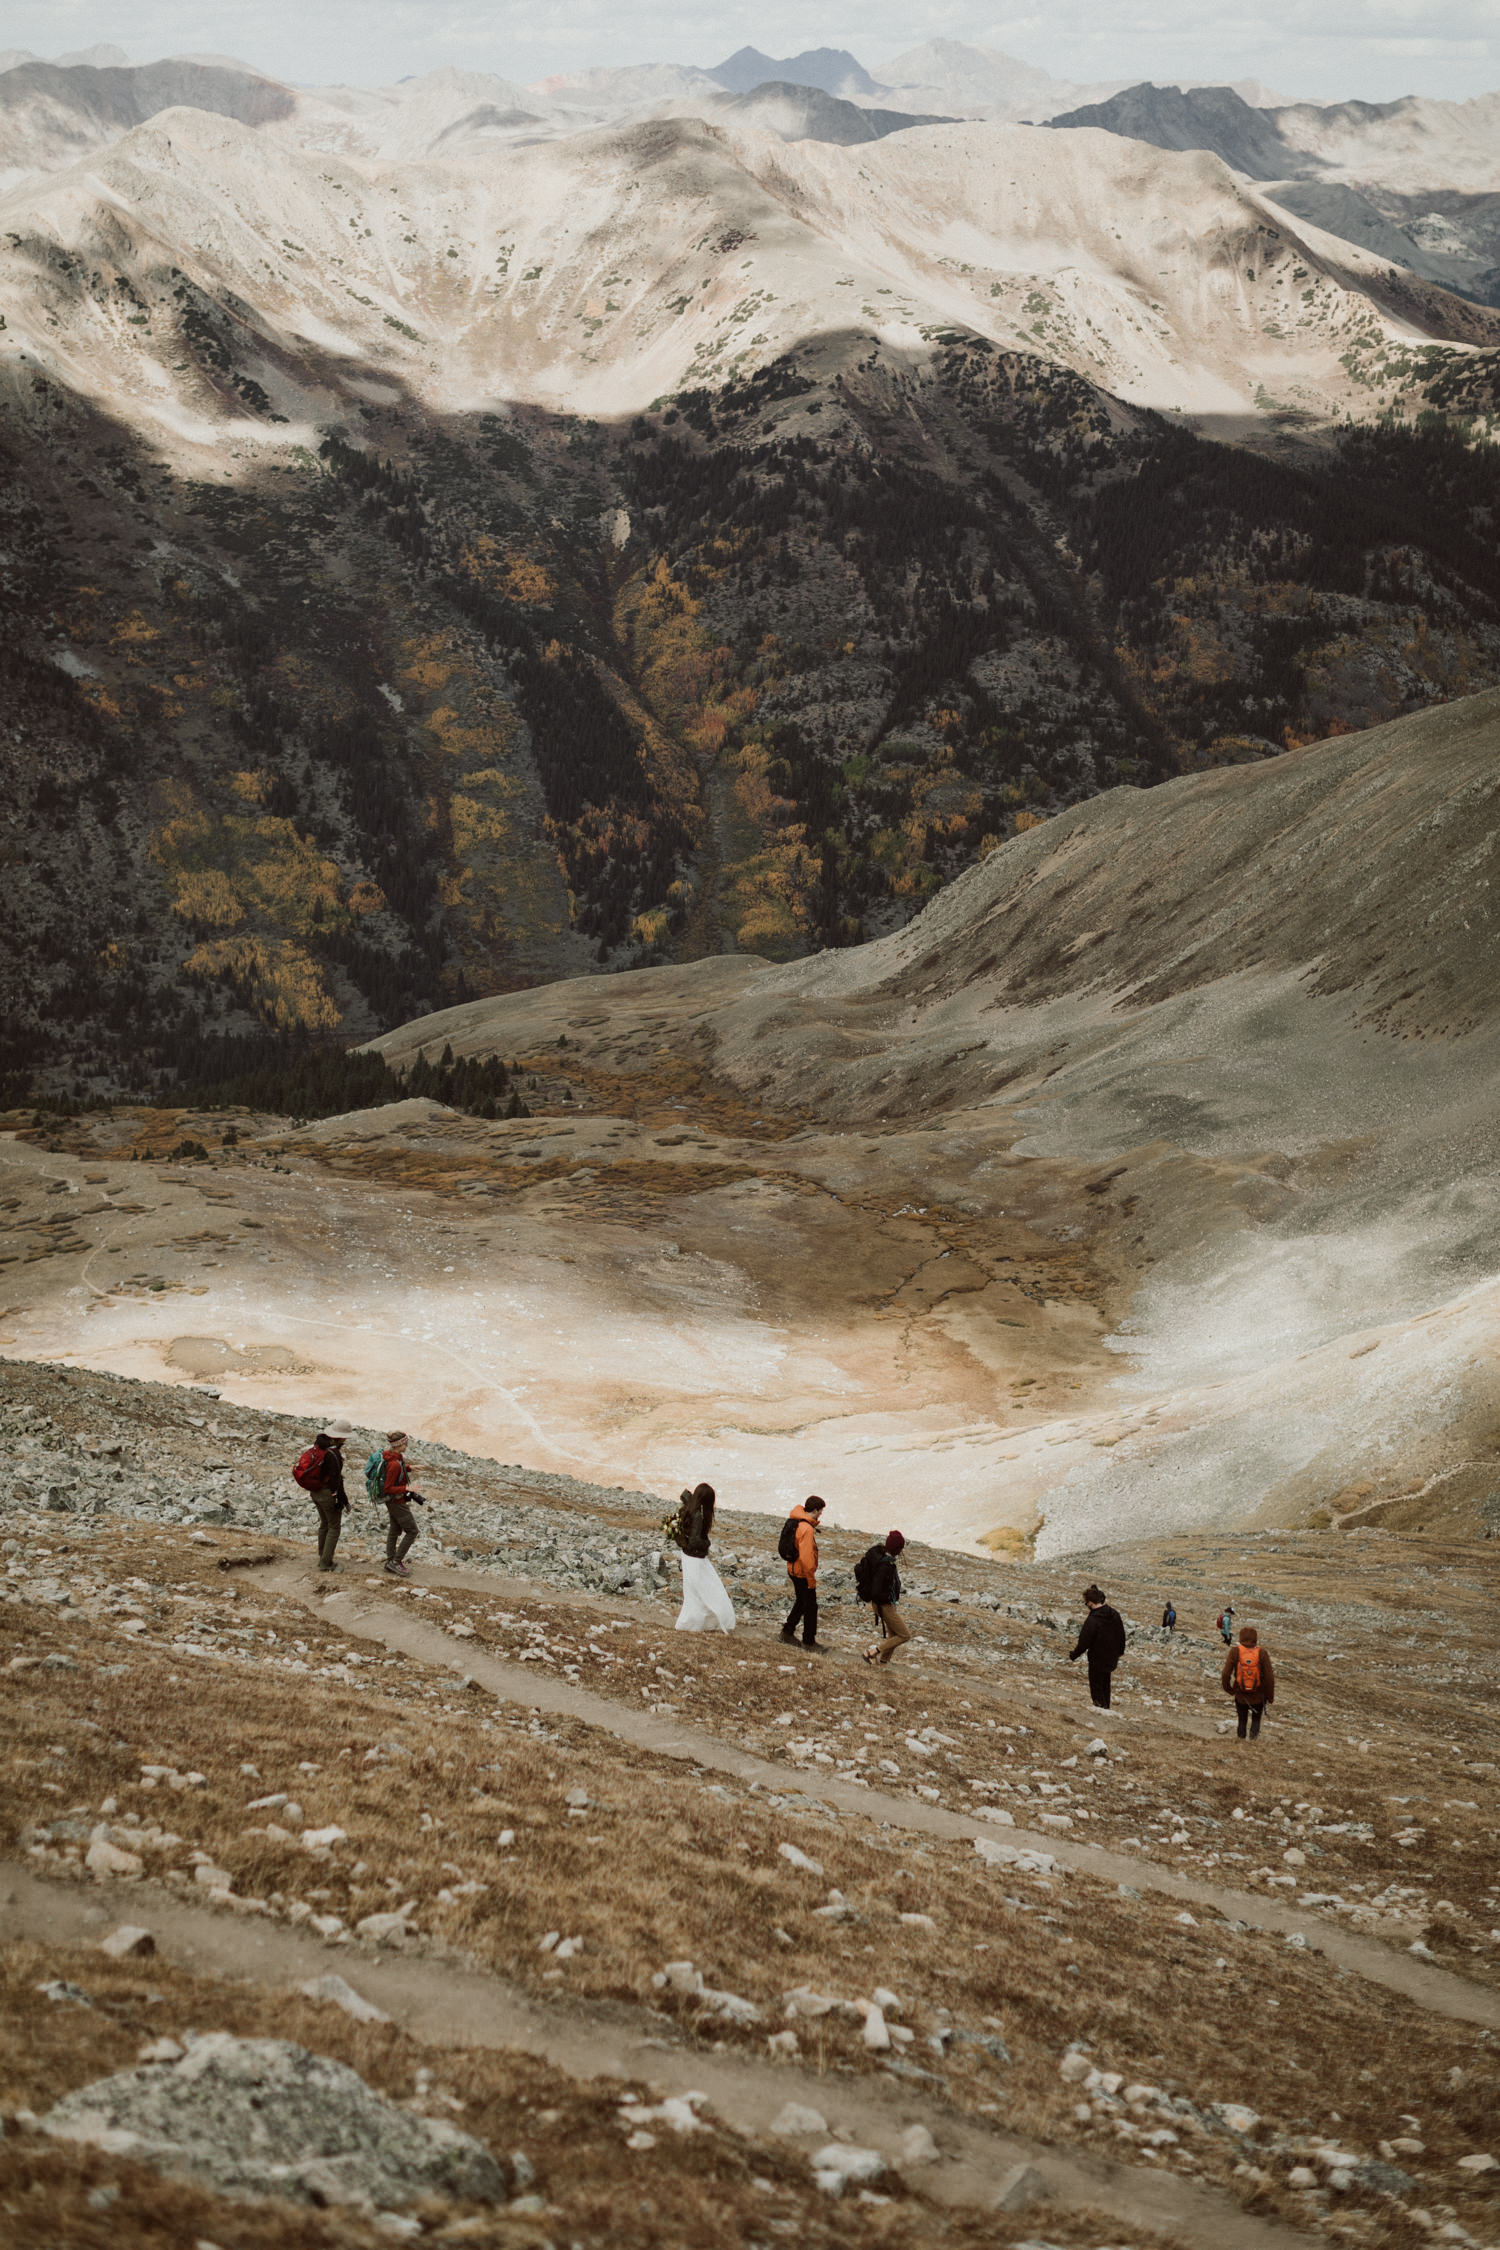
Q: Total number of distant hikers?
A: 2